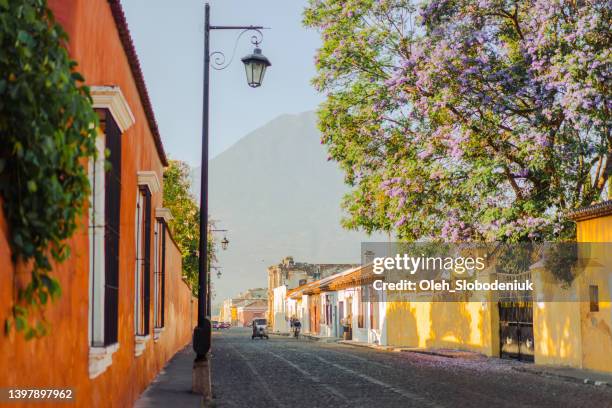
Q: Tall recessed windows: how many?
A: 3